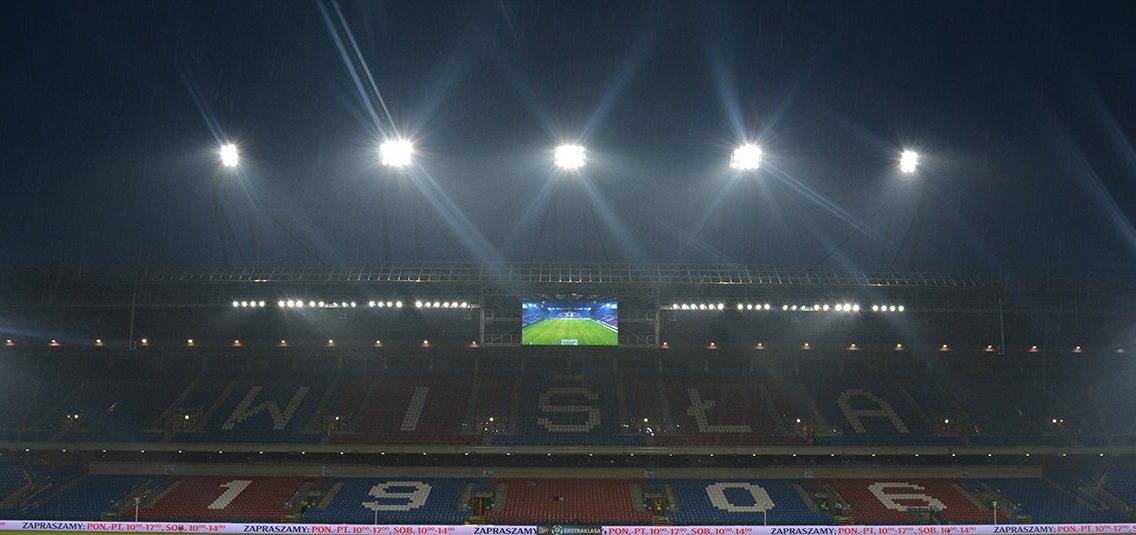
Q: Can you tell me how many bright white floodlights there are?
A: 5